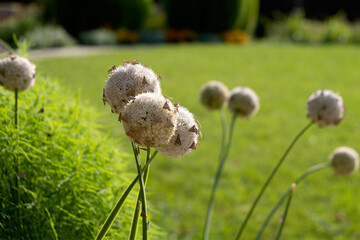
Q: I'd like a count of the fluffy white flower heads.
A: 8